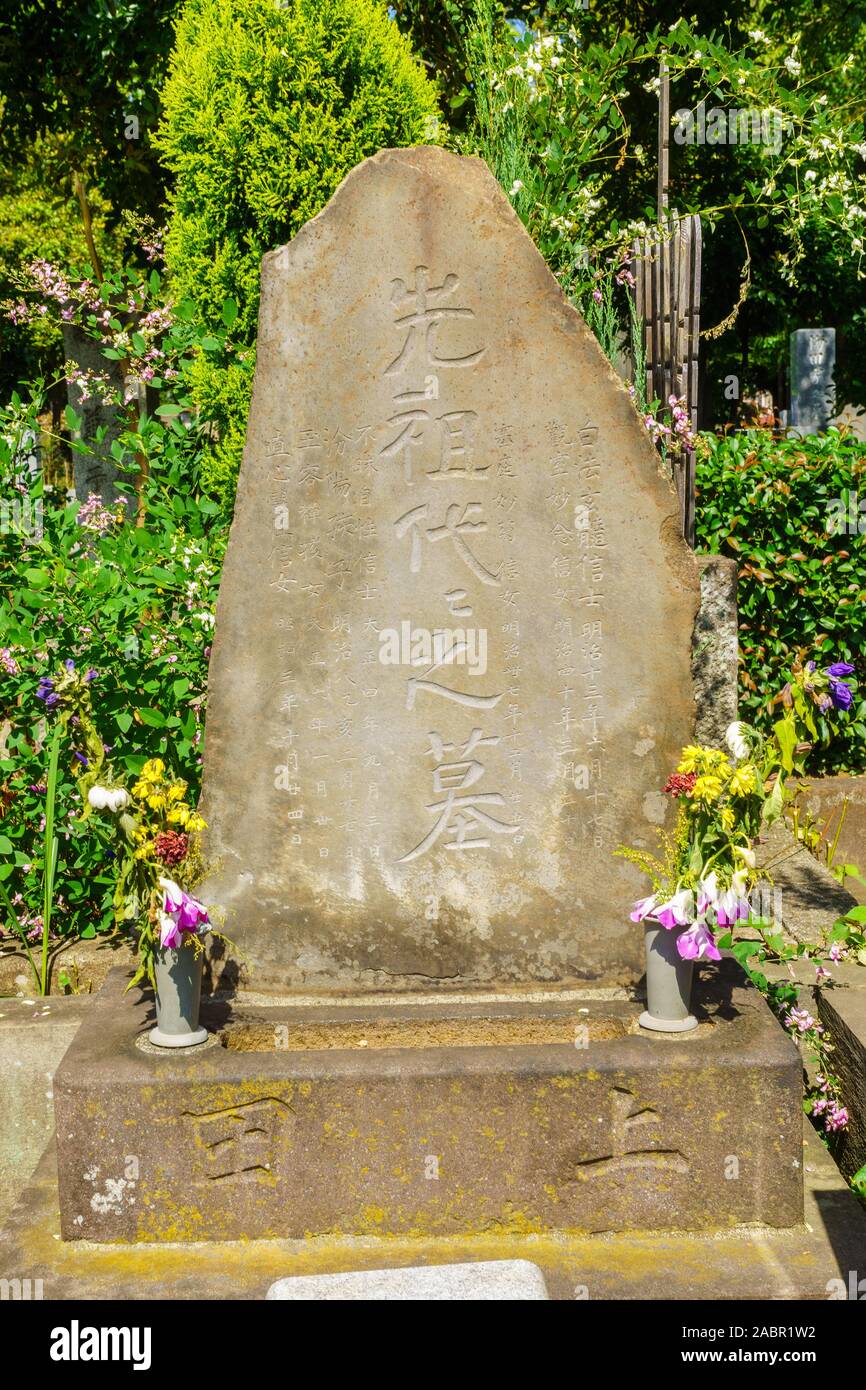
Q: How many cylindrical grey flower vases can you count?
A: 2